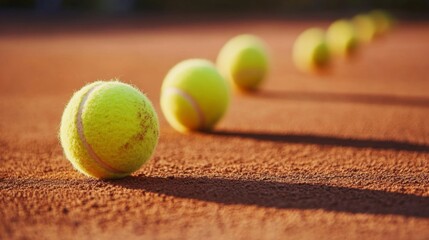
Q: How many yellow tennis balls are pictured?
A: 7